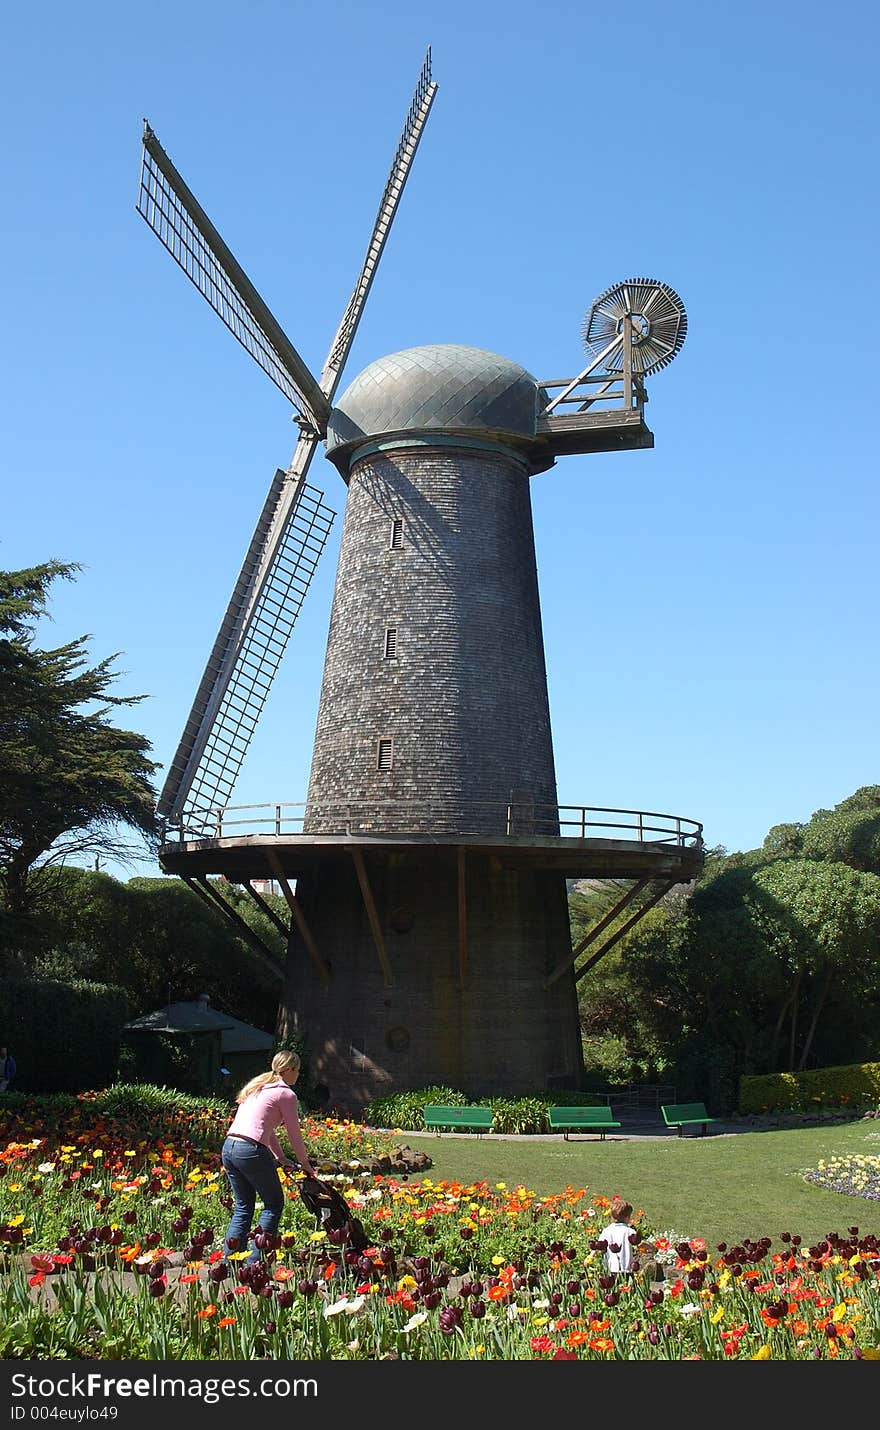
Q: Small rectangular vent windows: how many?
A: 3